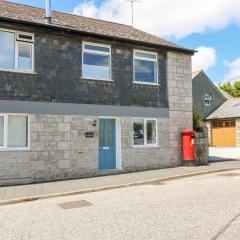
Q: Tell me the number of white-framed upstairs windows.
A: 3